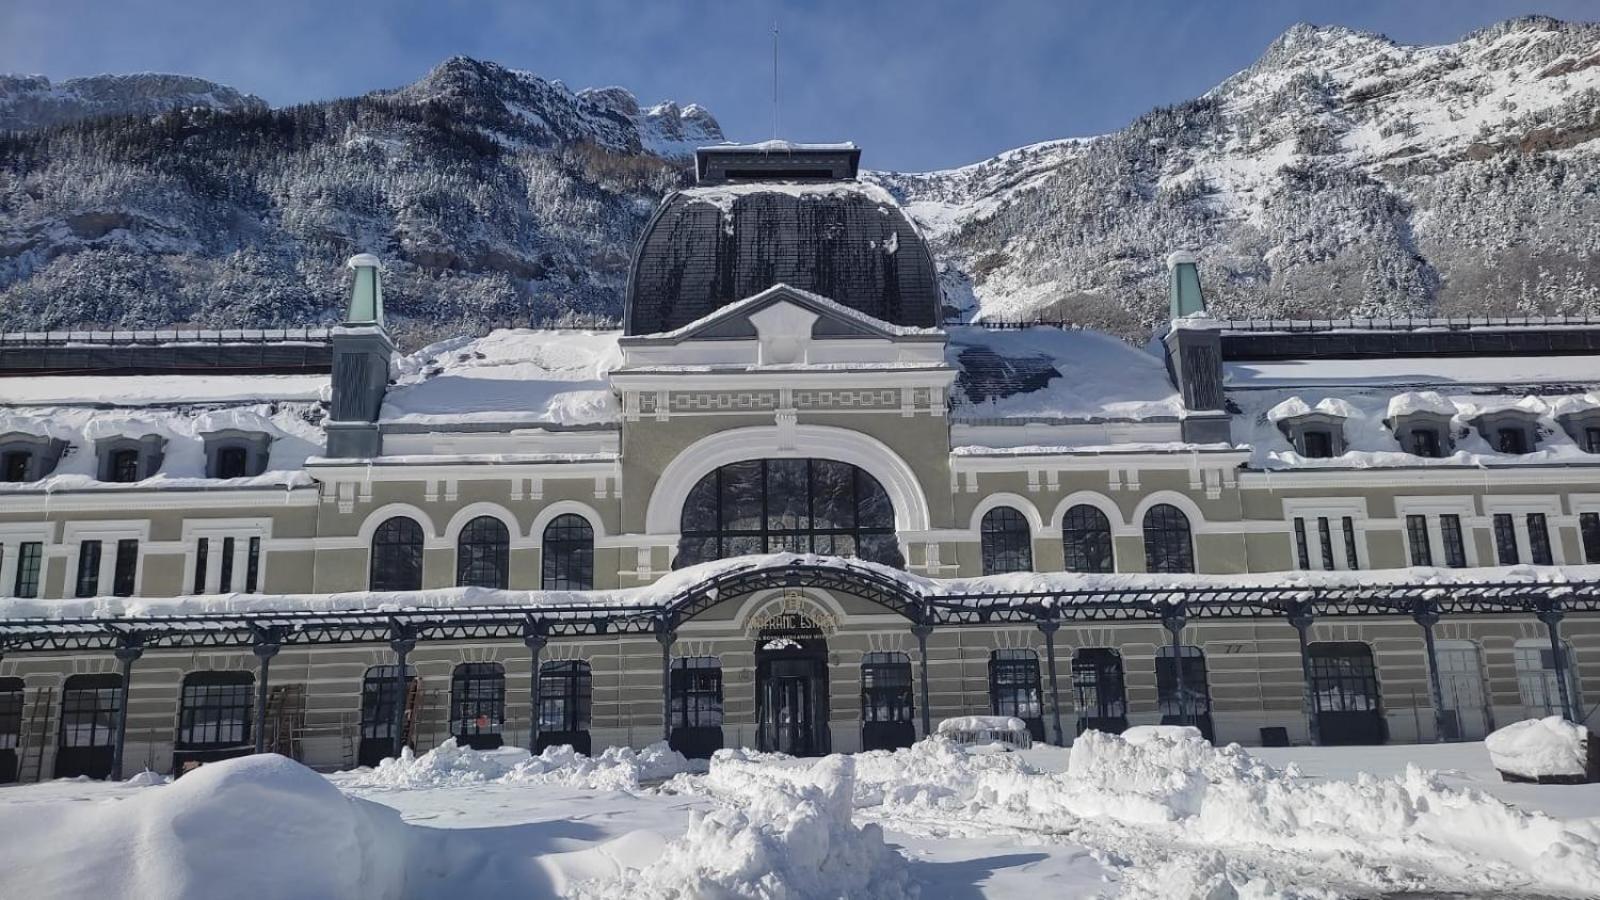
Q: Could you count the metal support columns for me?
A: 11